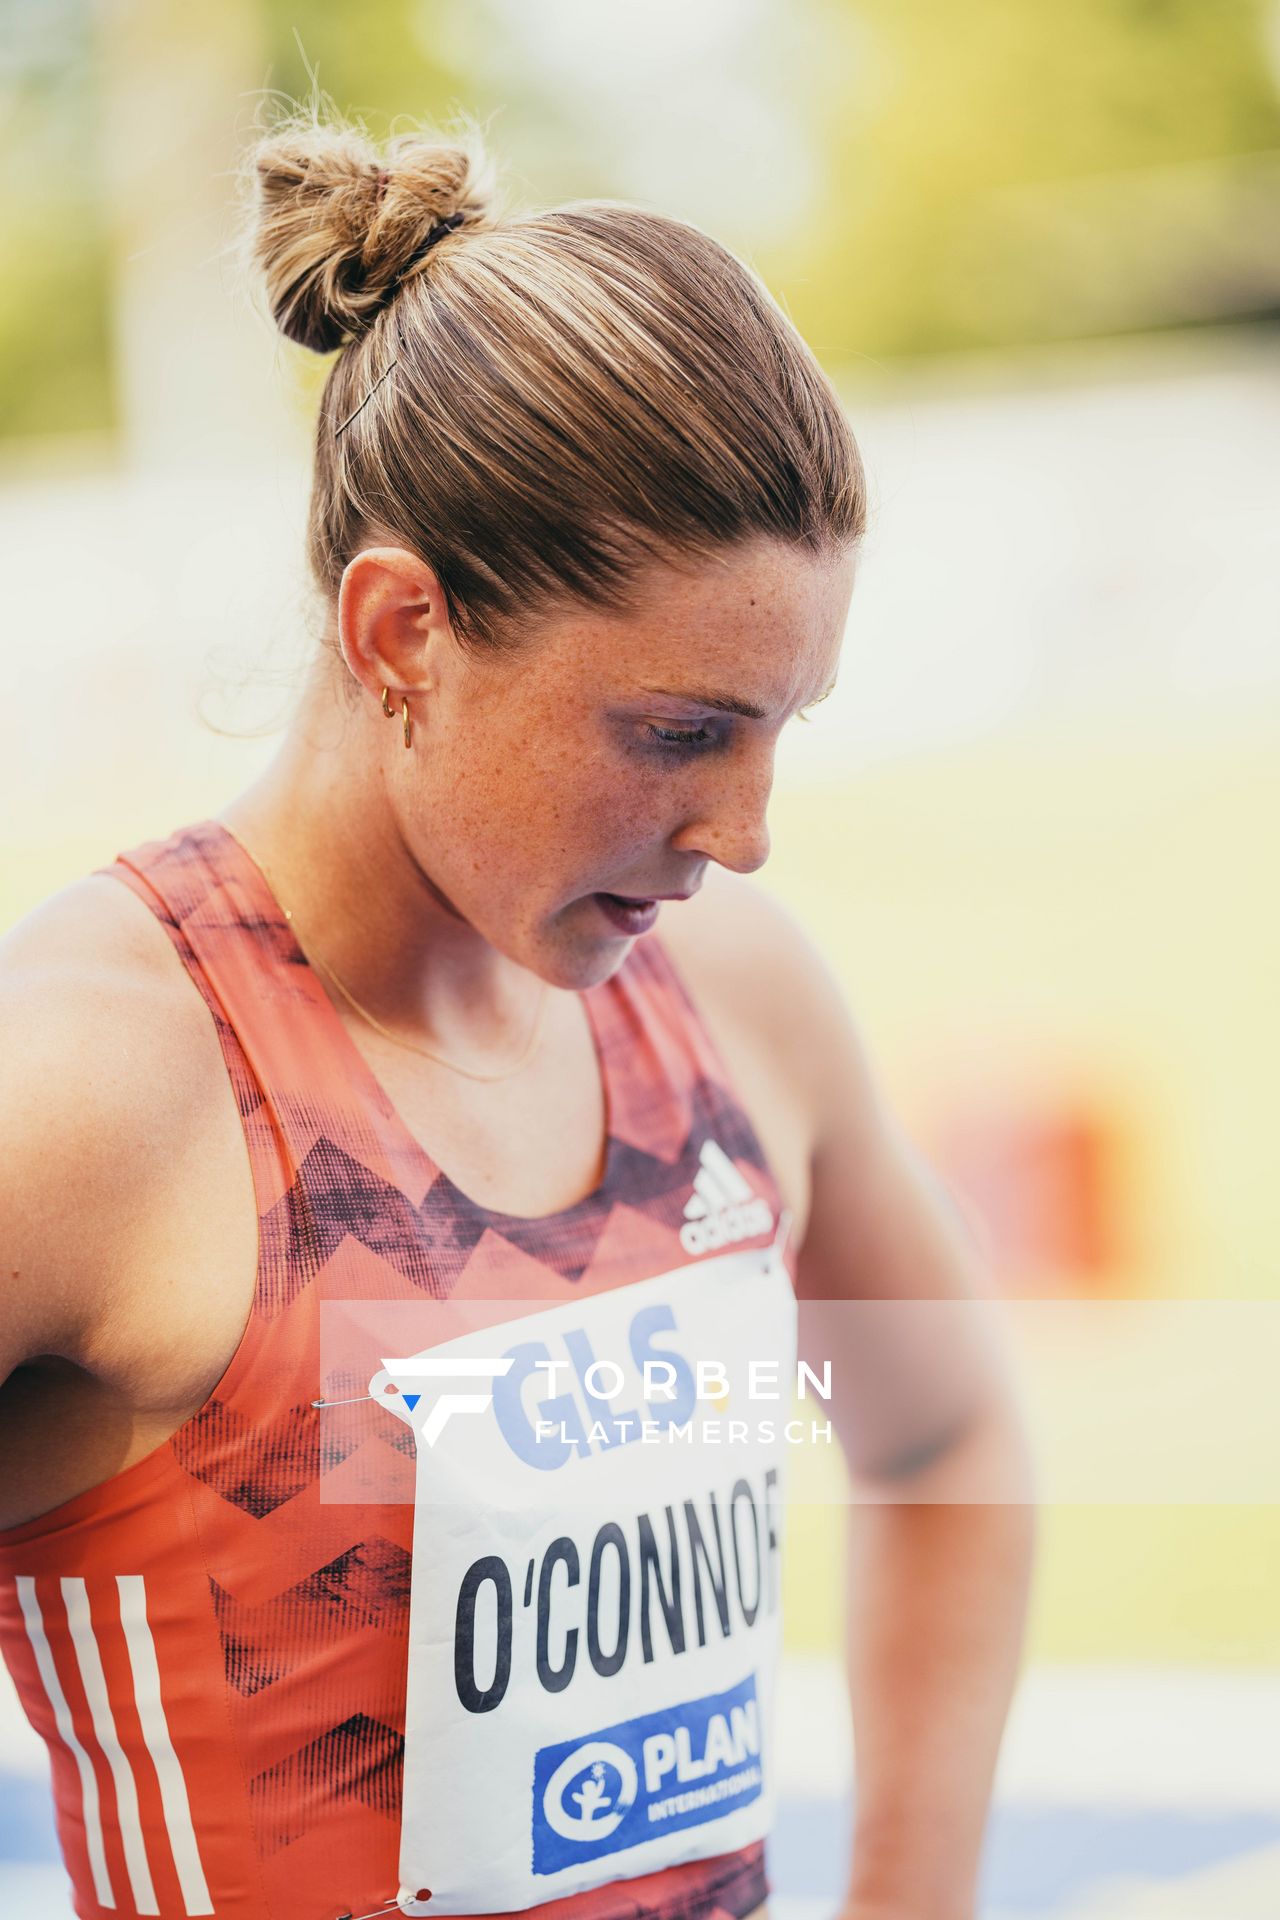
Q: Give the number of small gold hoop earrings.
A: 2